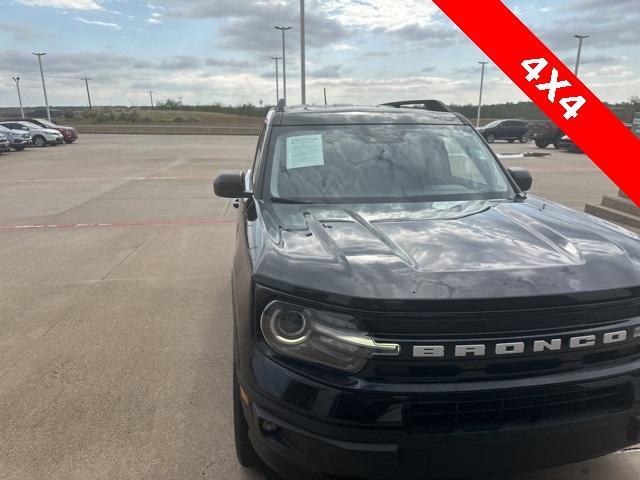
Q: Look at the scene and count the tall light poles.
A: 7